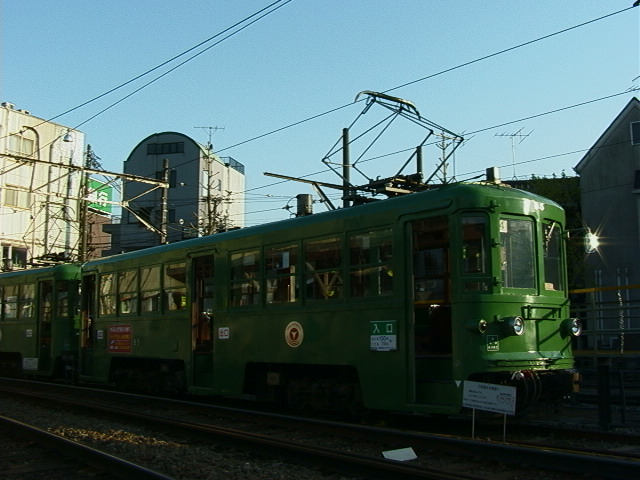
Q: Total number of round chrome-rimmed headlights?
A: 2